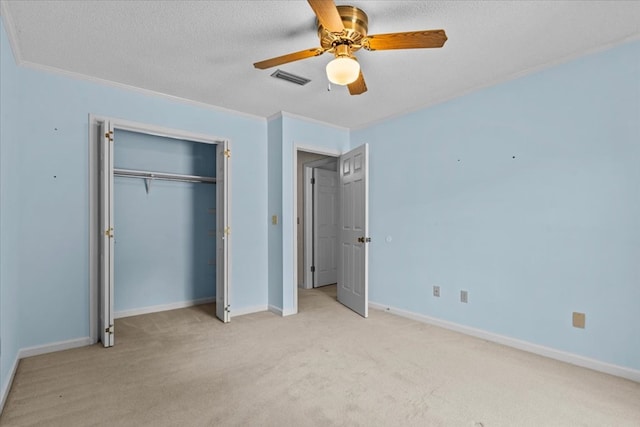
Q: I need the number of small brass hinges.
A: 6